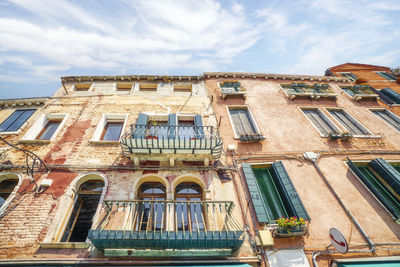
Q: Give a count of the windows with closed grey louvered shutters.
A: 4